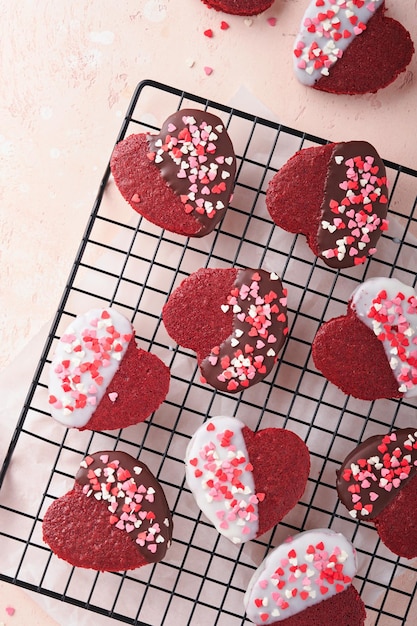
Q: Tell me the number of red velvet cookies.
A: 11